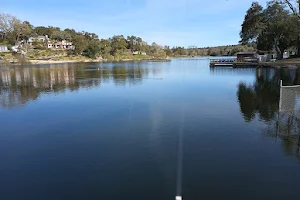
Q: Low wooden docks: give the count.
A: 1